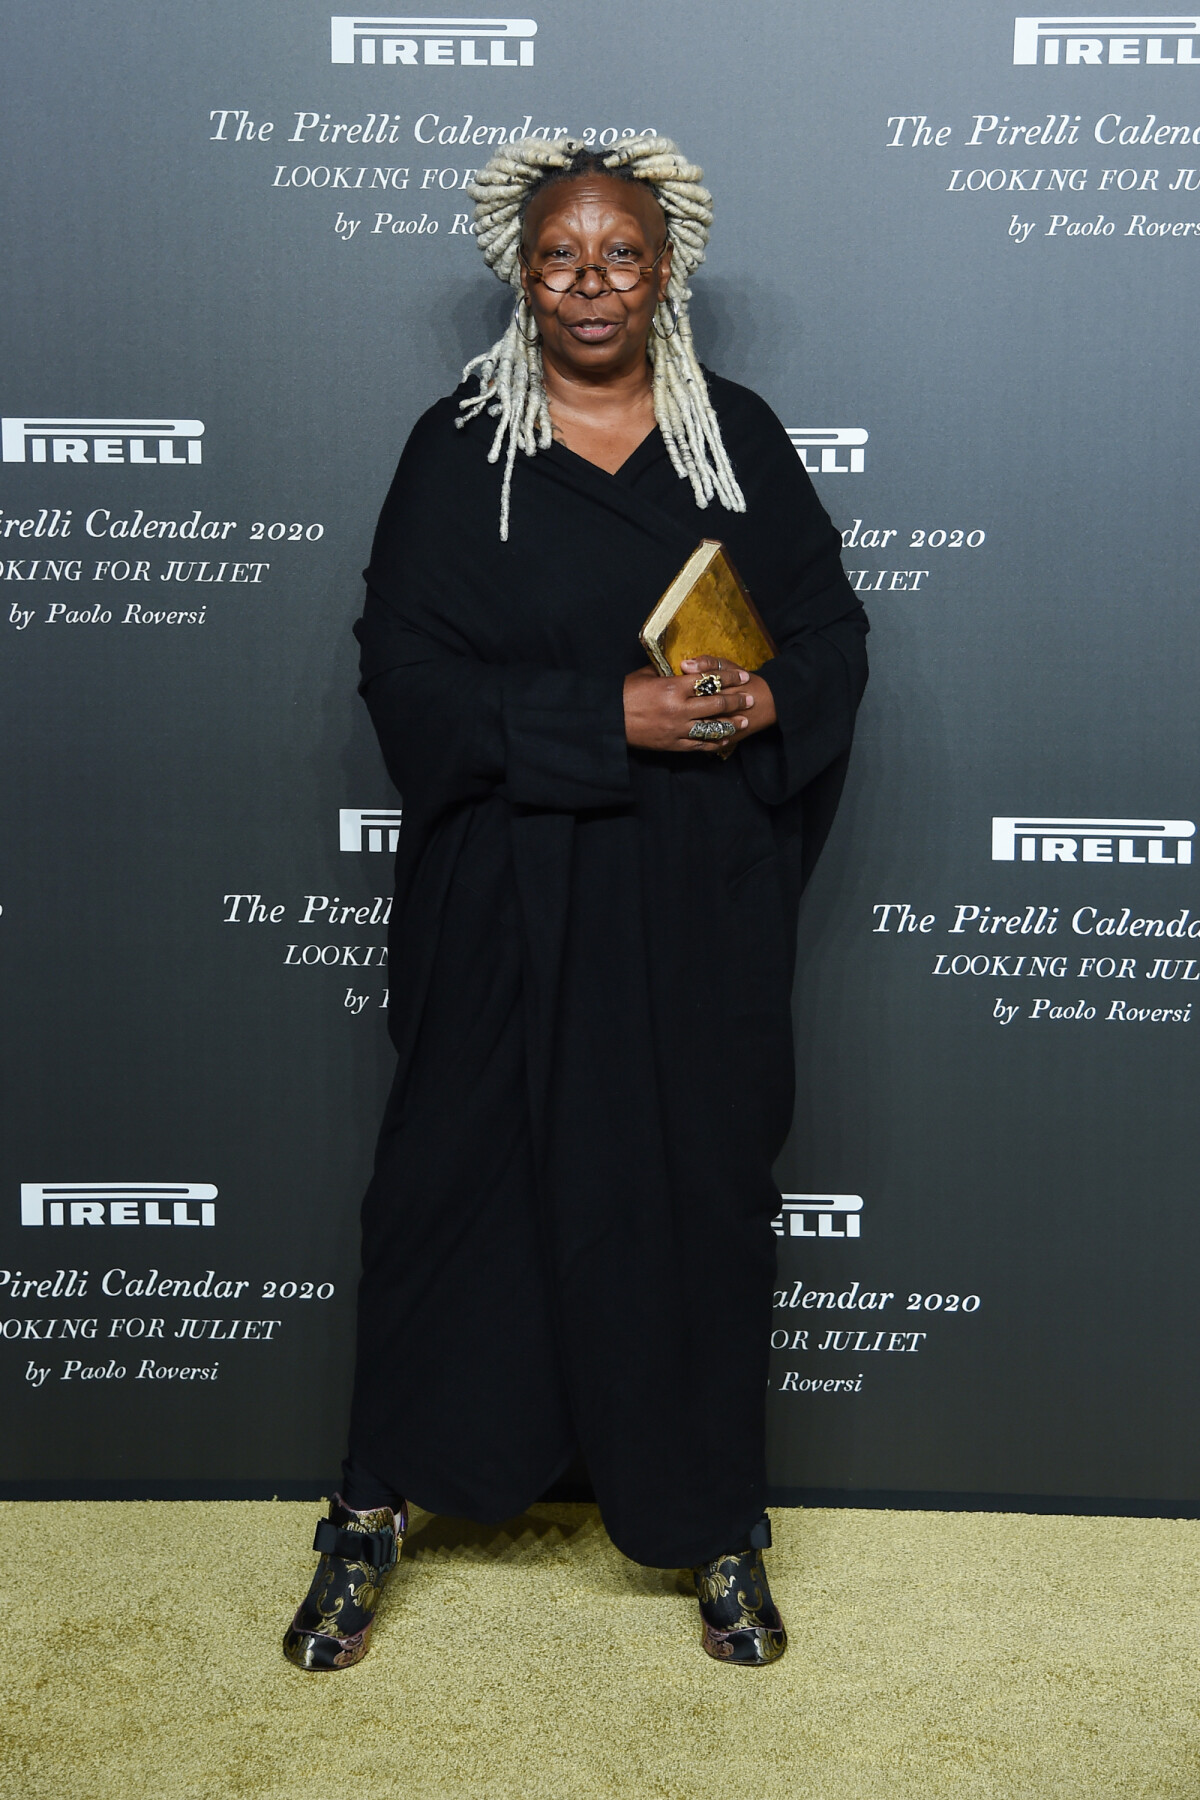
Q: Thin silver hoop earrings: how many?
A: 2